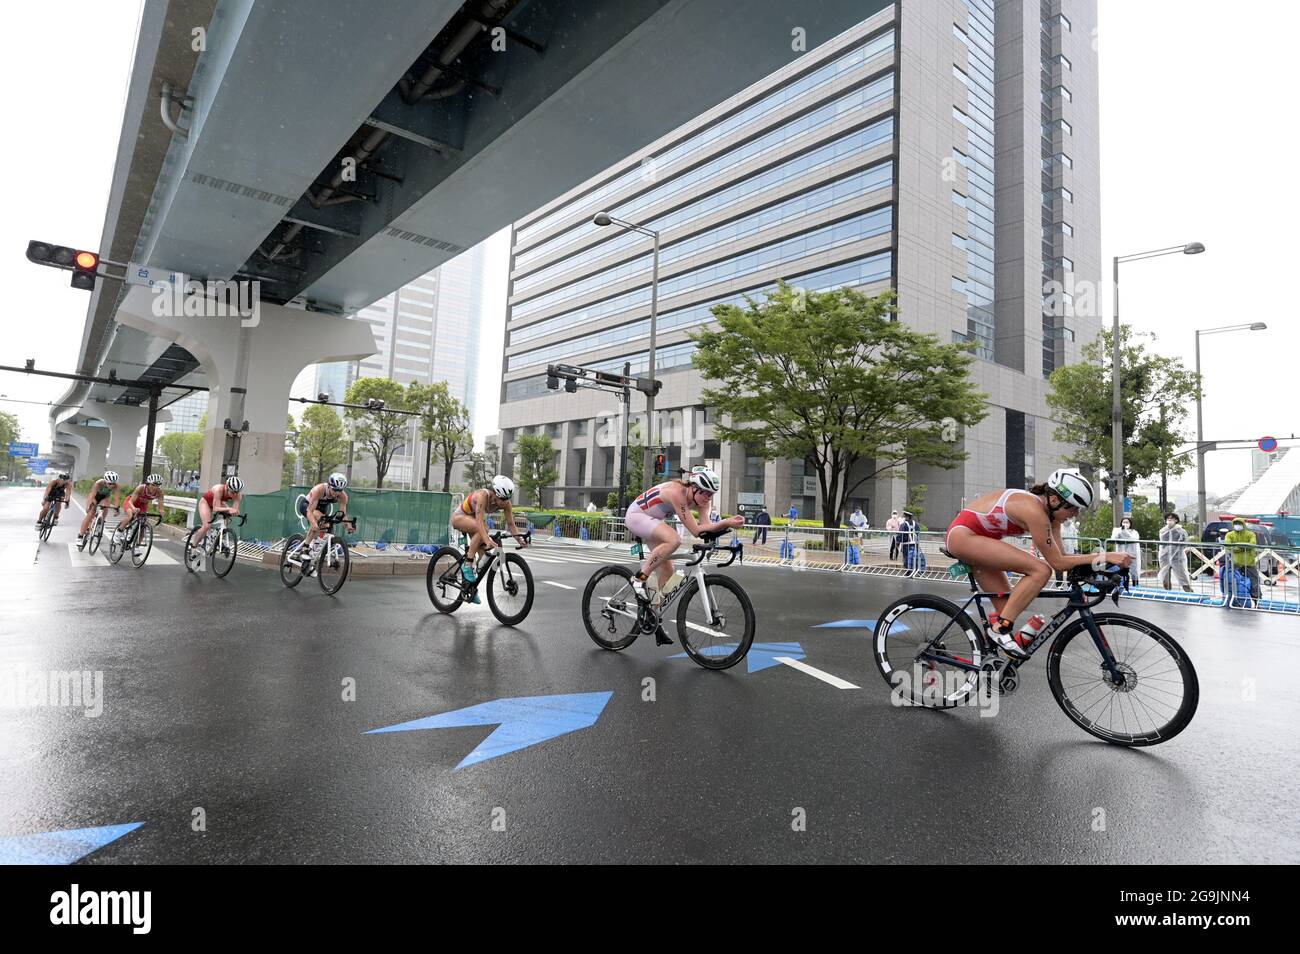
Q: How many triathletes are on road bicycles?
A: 8